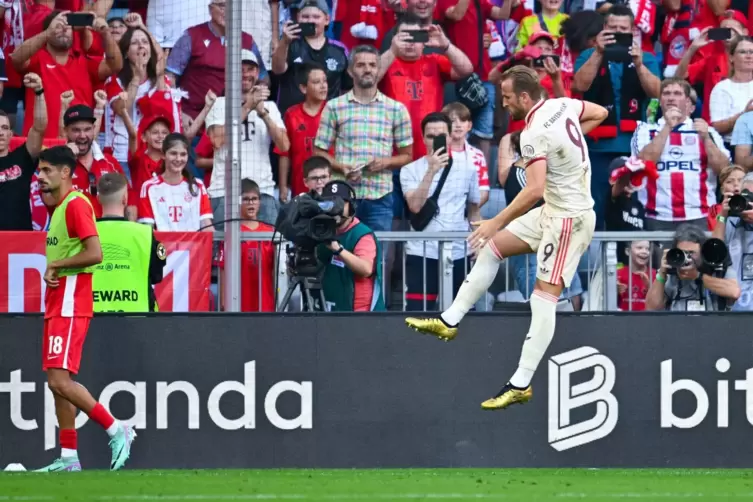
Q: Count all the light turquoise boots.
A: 2